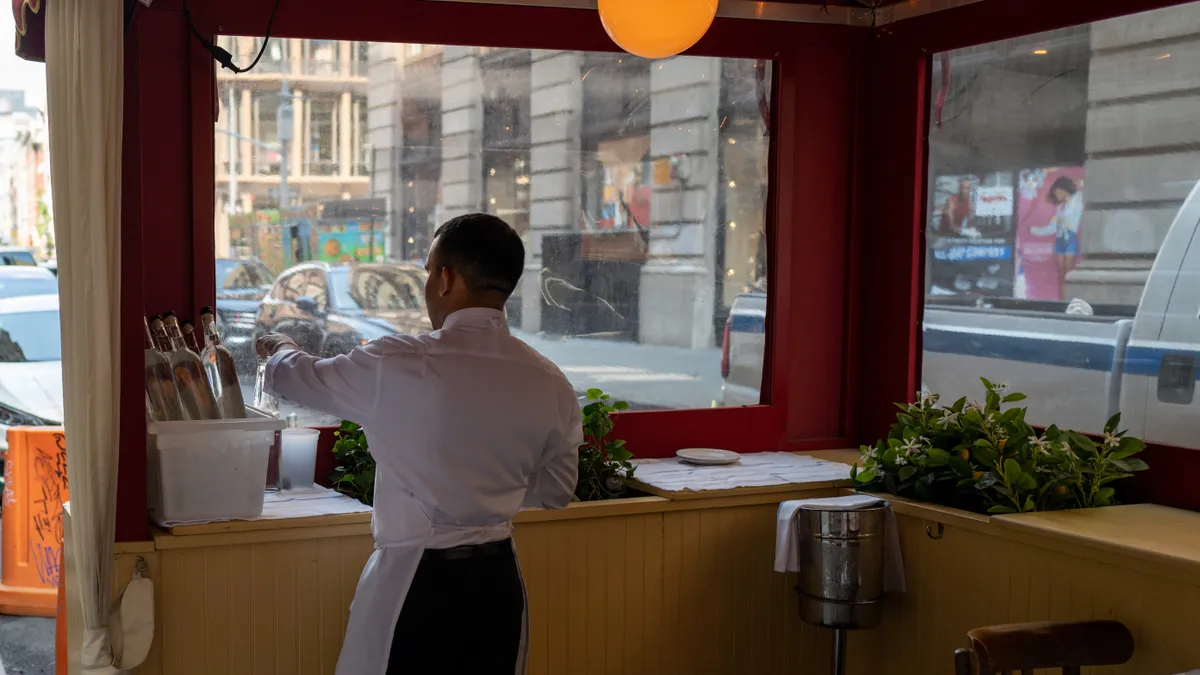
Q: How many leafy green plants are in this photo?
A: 3